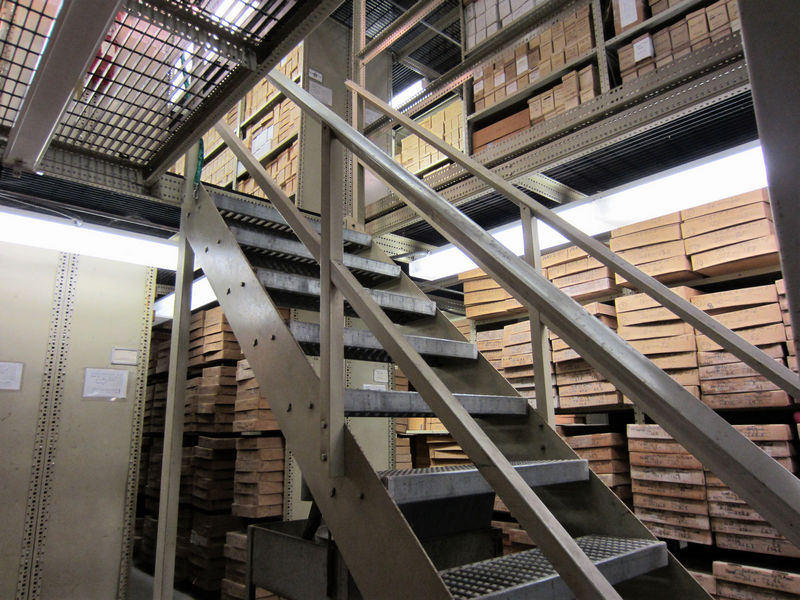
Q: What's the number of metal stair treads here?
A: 7